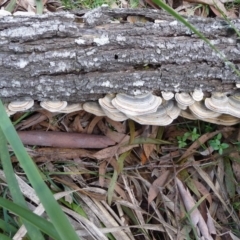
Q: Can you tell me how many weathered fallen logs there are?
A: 1